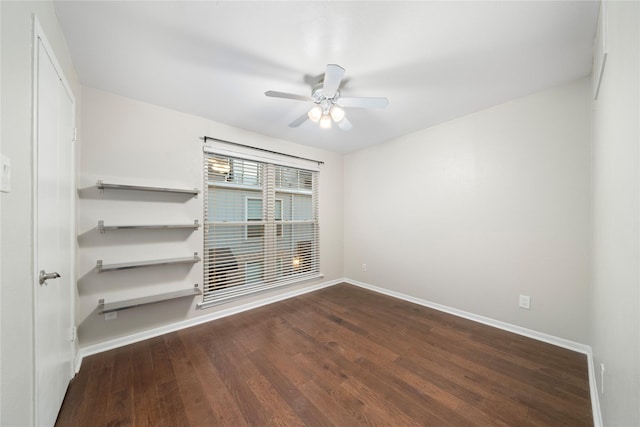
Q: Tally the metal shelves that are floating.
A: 4